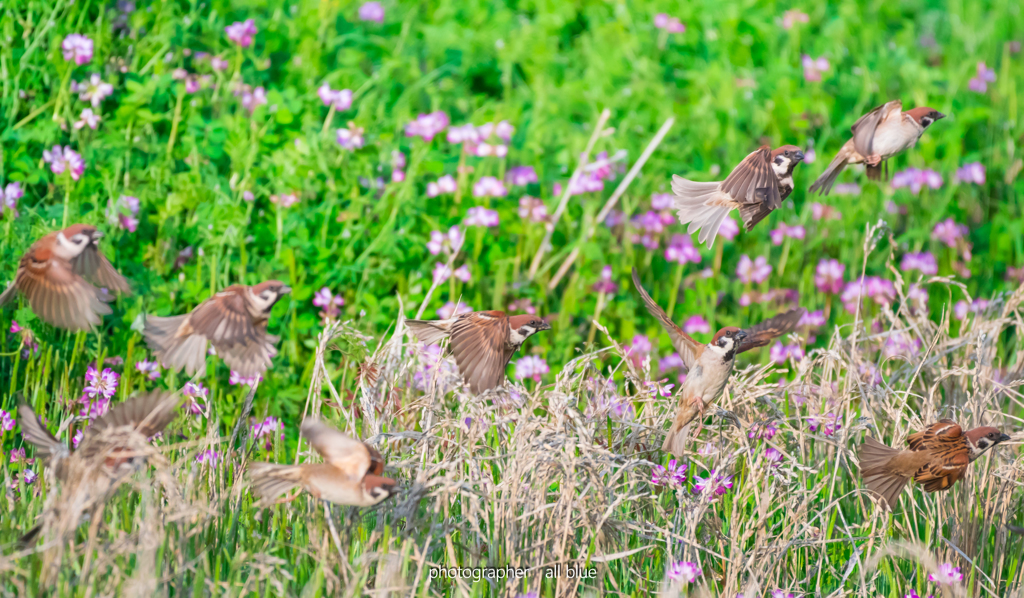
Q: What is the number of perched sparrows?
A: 0